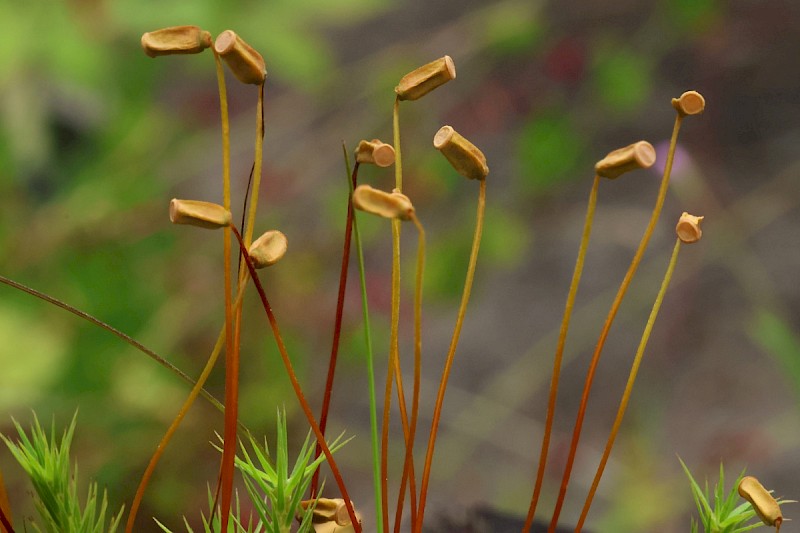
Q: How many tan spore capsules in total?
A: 13